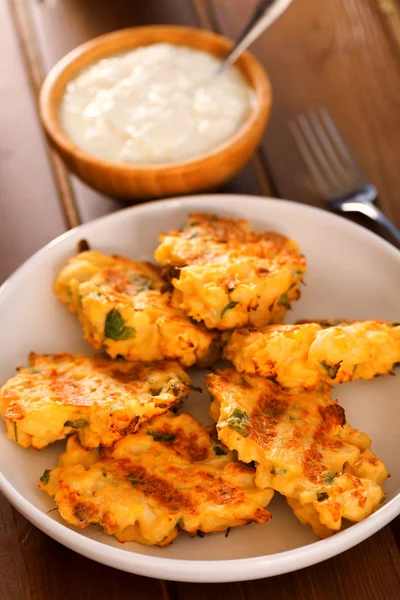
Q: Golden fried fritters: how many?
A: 6